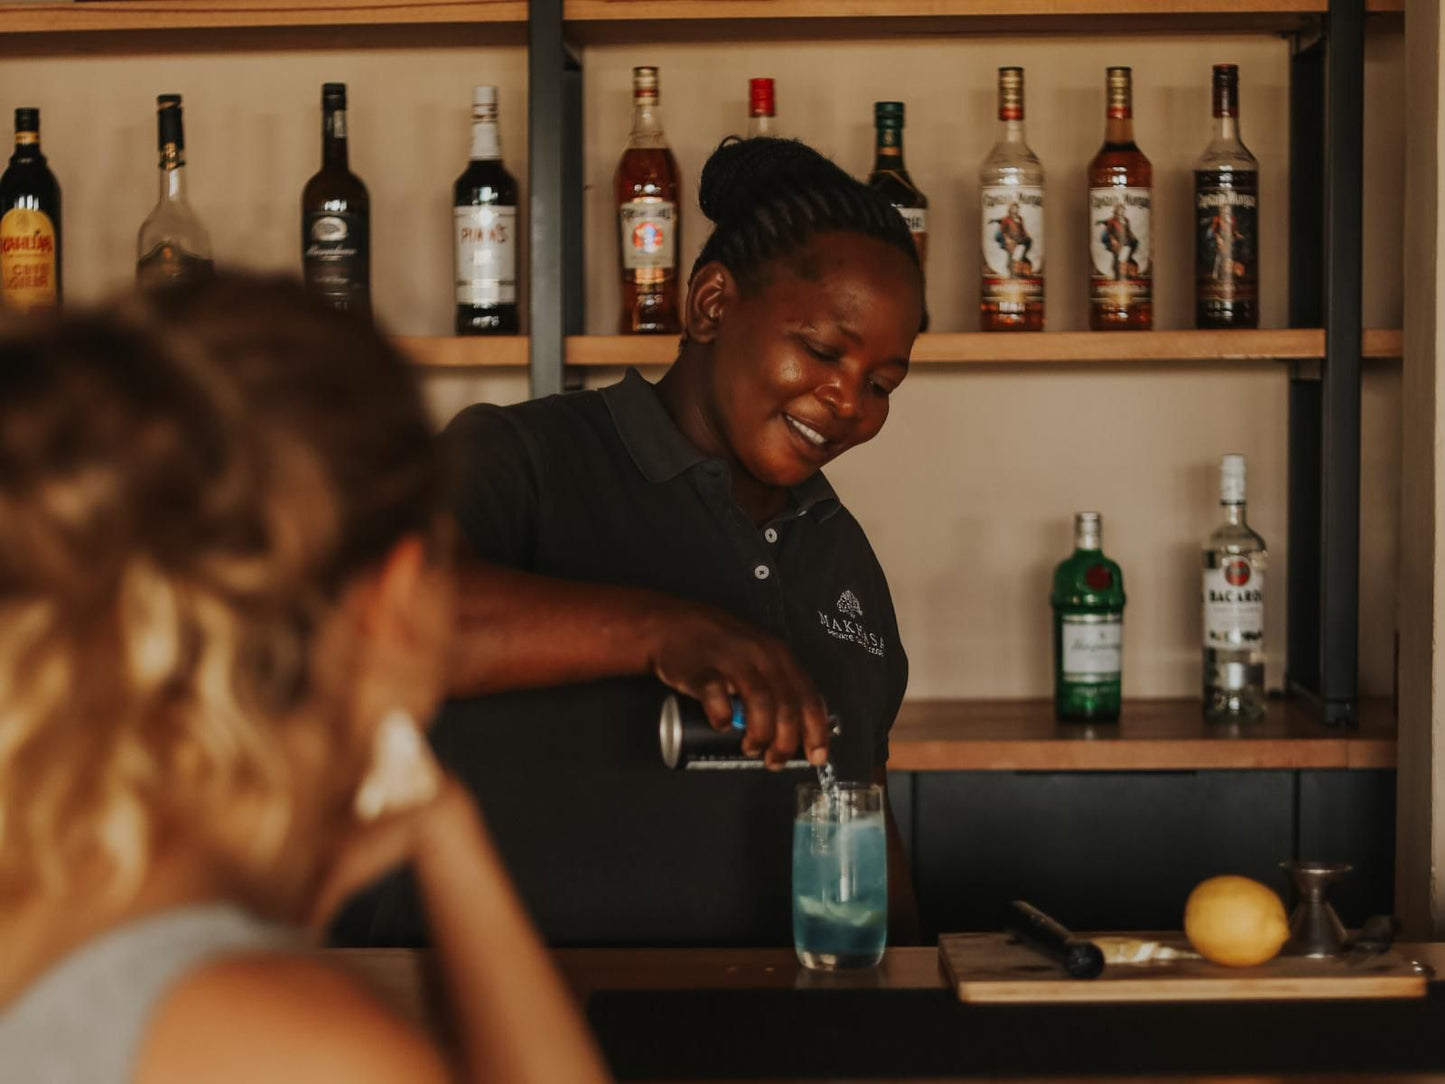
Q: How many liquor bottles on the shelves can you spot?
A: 12